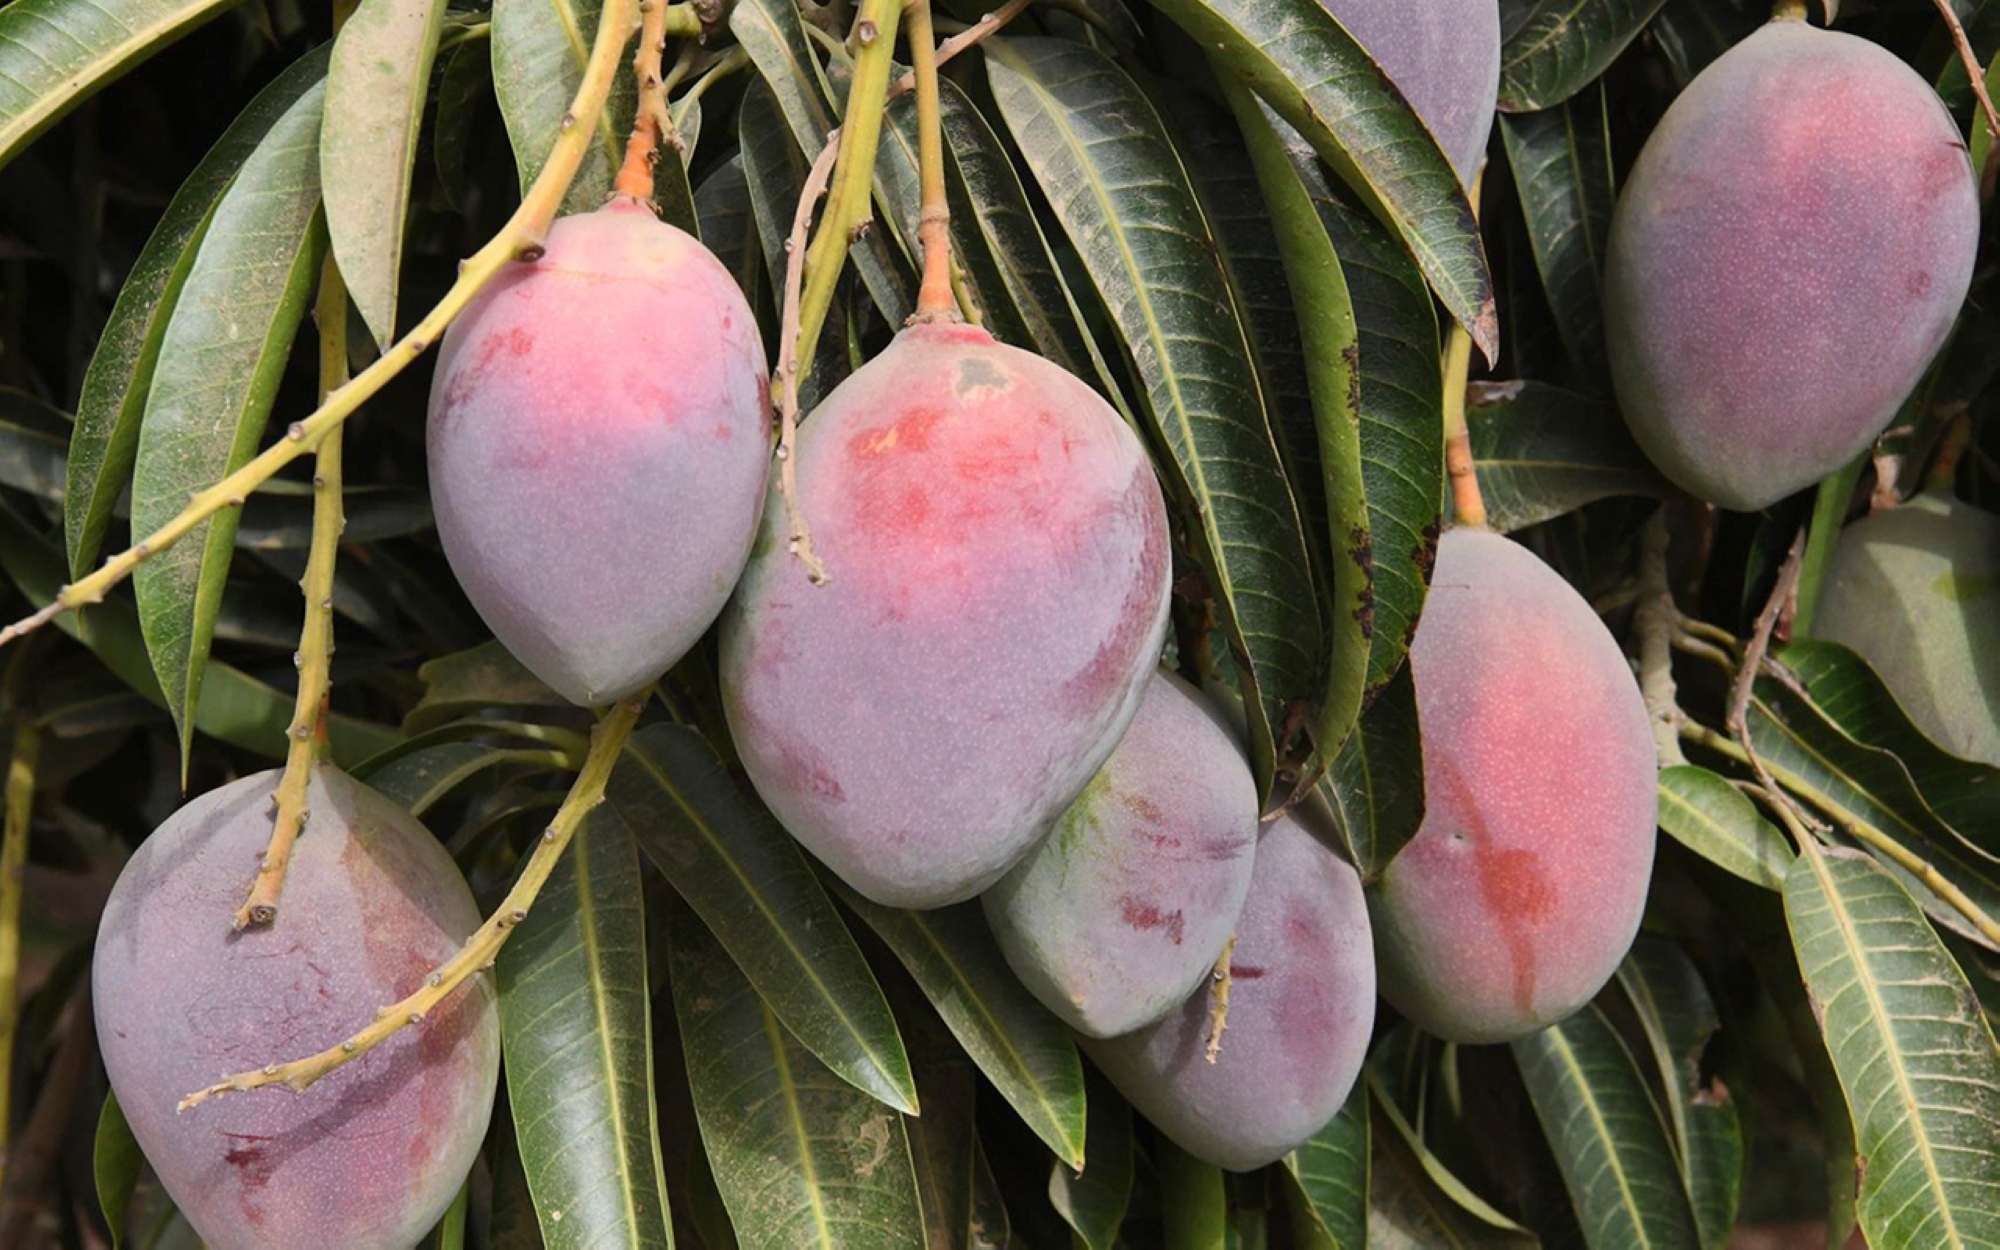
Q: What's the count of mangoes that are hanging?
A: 9